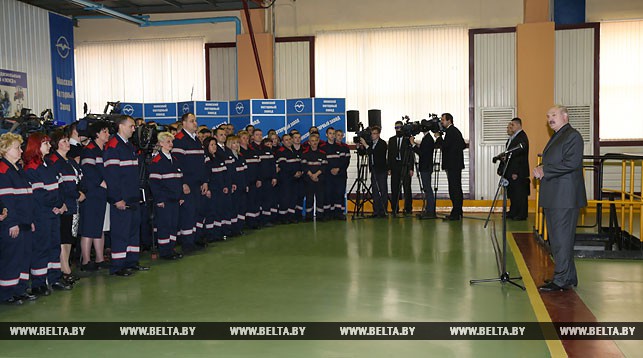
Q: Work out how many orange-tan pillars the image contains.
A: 2